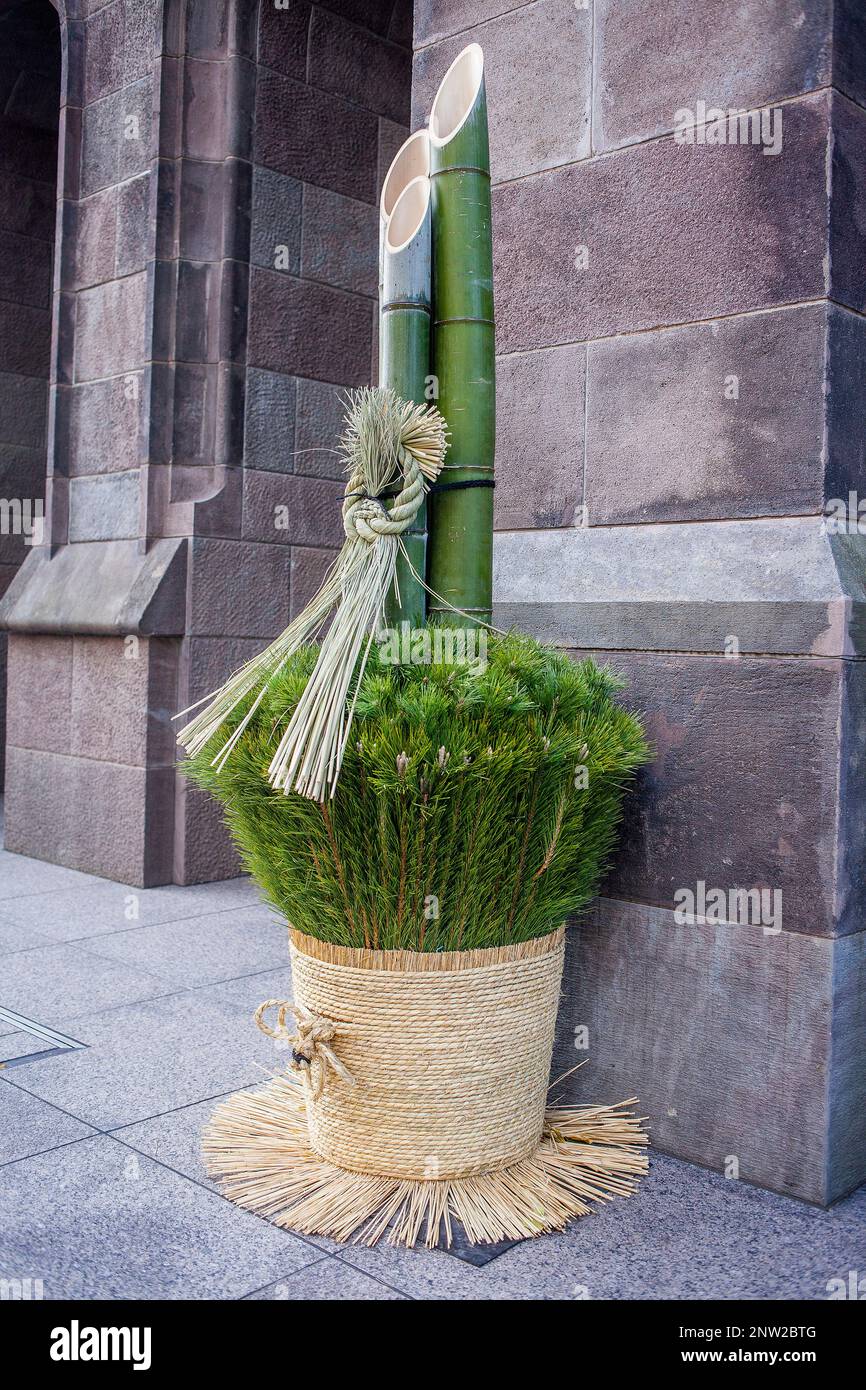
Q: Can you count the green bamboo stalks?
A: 3